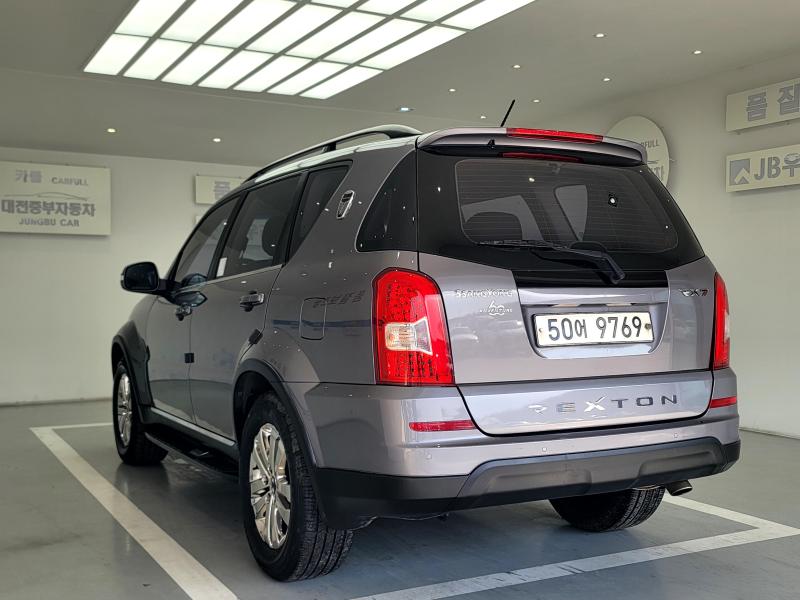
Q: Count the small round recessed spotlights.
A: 10